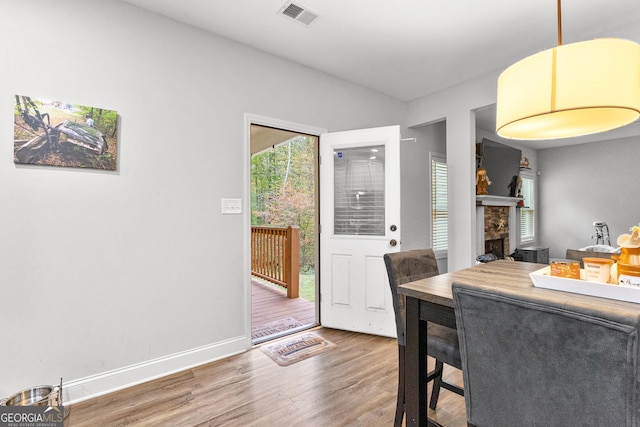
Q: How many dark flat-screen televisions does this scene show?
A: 1